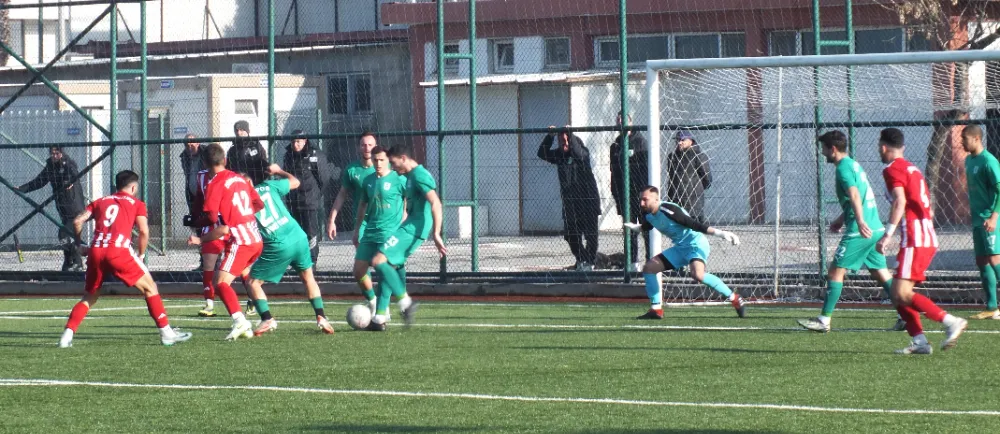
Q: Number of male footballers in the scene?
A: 11